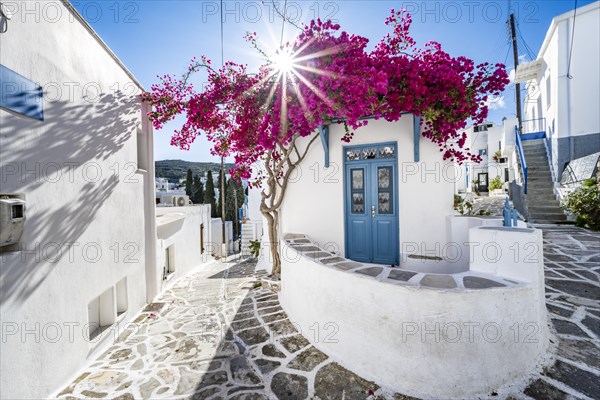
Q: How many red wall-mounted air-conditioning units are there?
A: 0